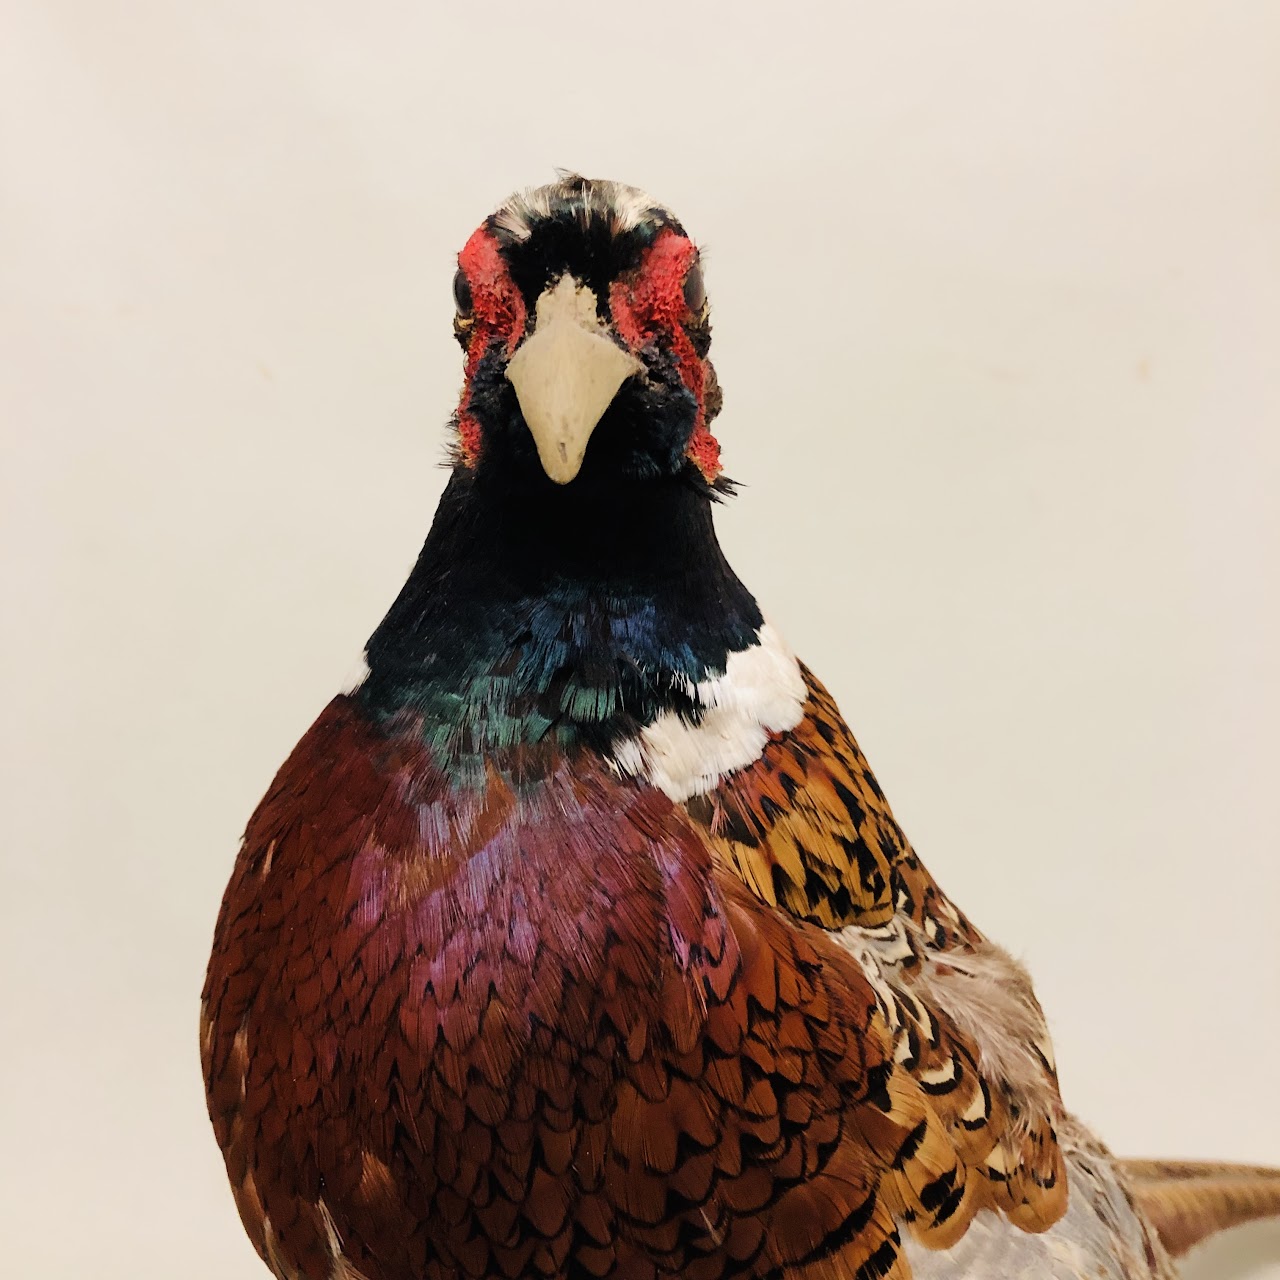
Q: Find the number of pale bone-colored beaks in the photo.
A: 1